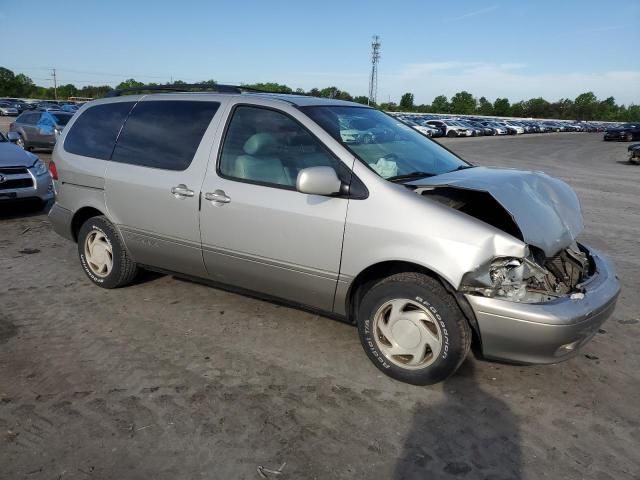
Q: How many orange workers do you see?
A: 0